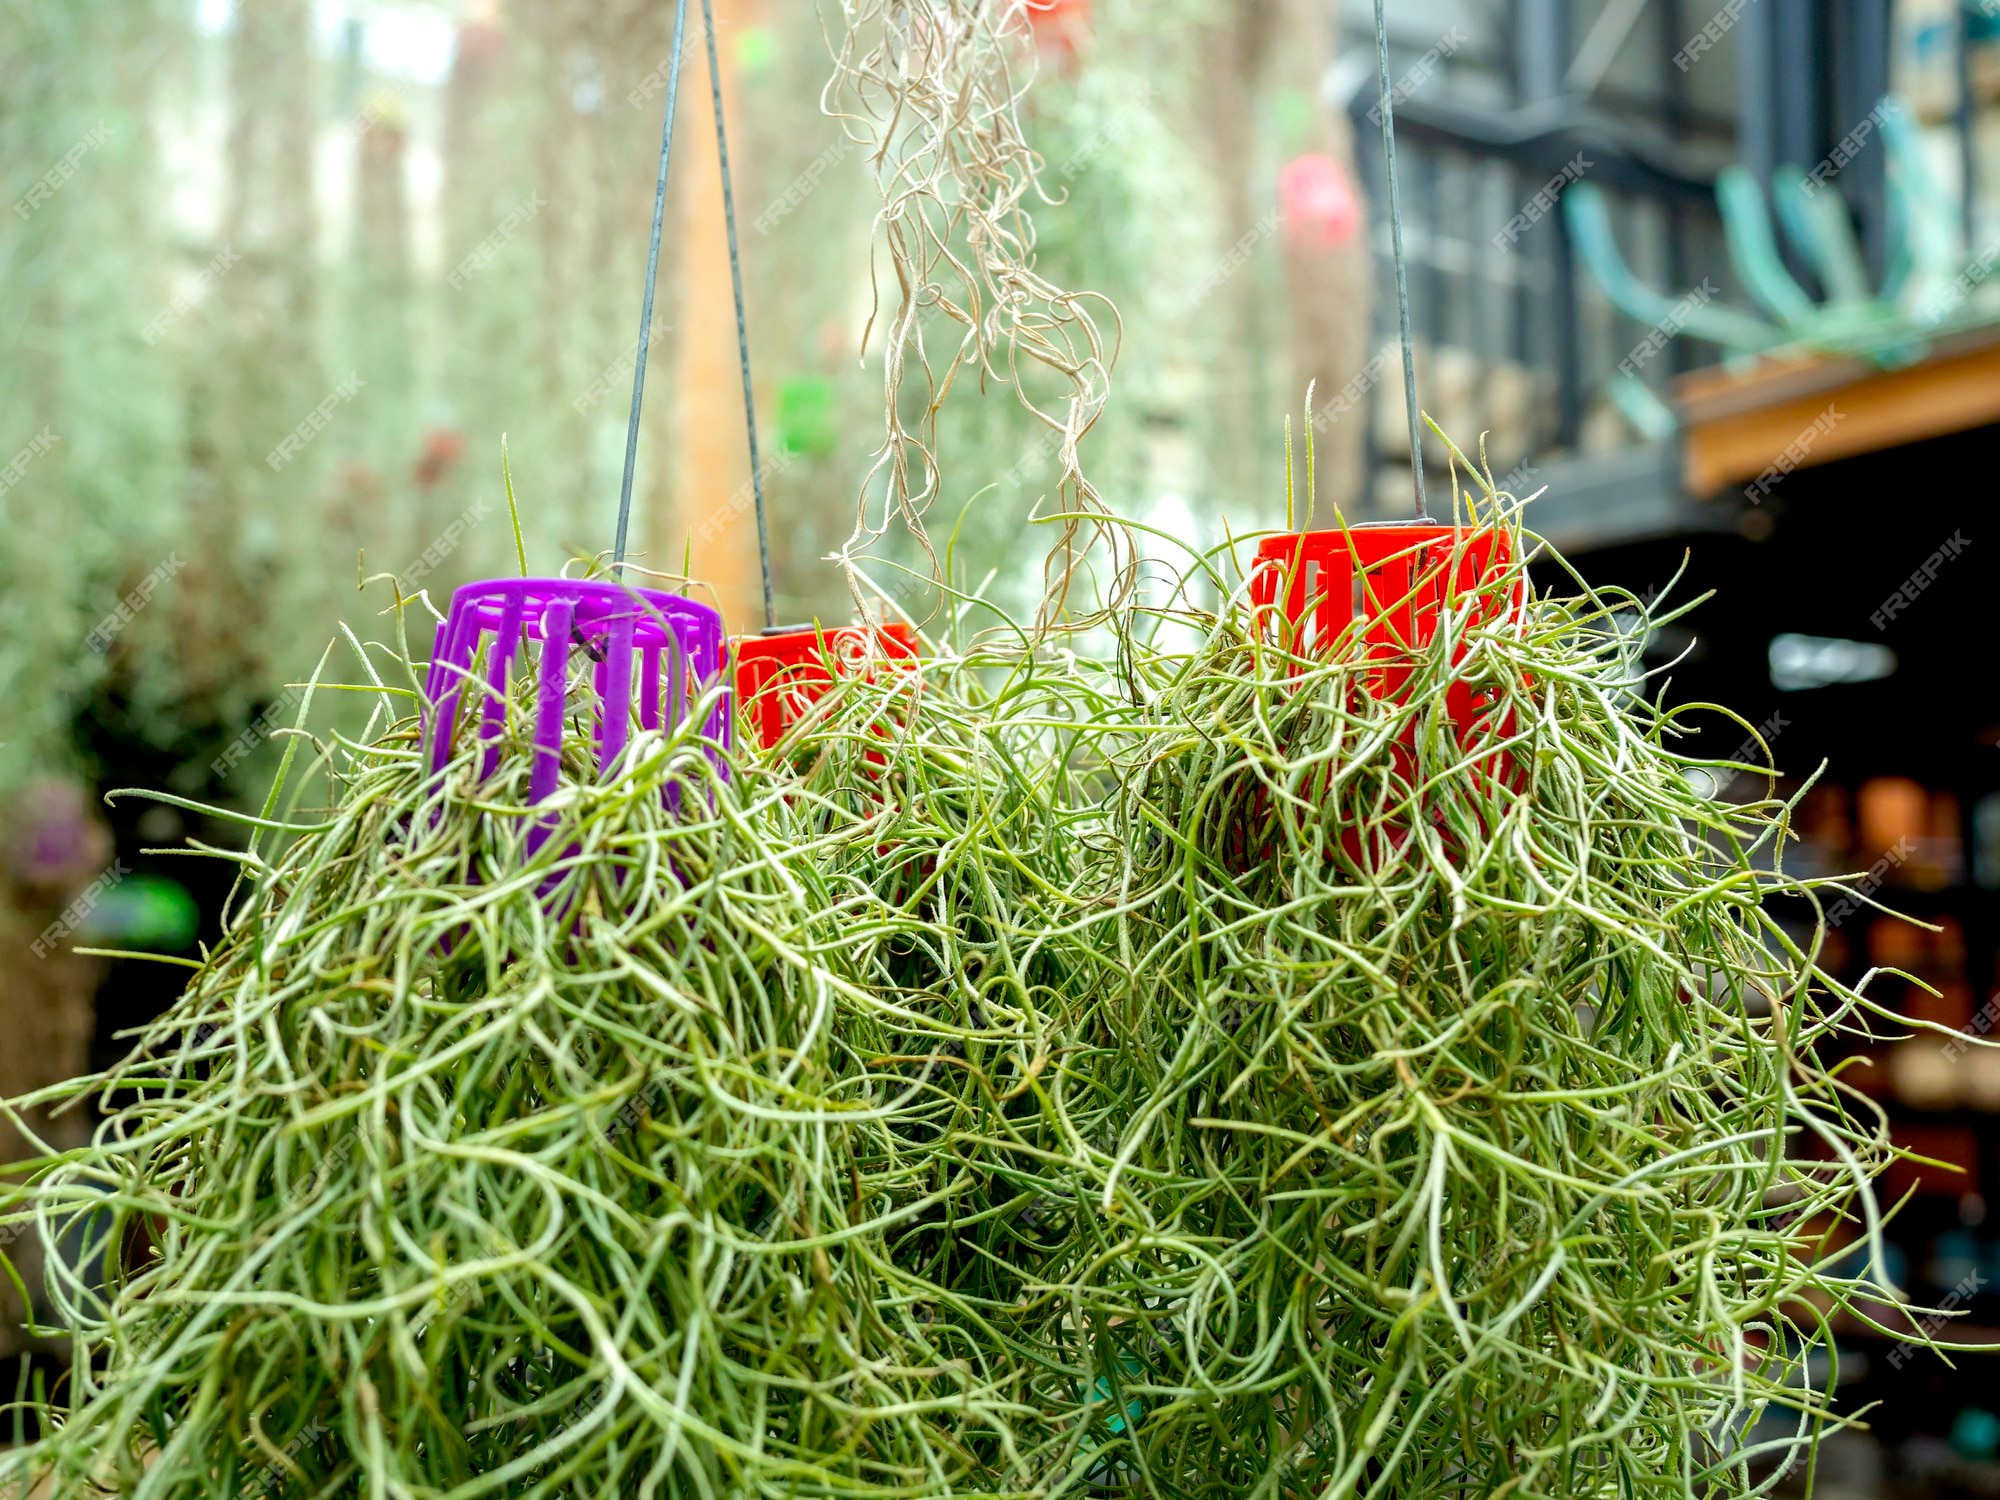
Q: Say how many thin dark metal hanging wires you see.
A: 3